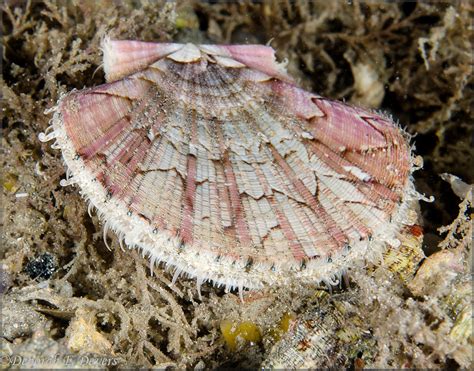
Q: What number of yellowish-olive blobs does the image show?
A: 2